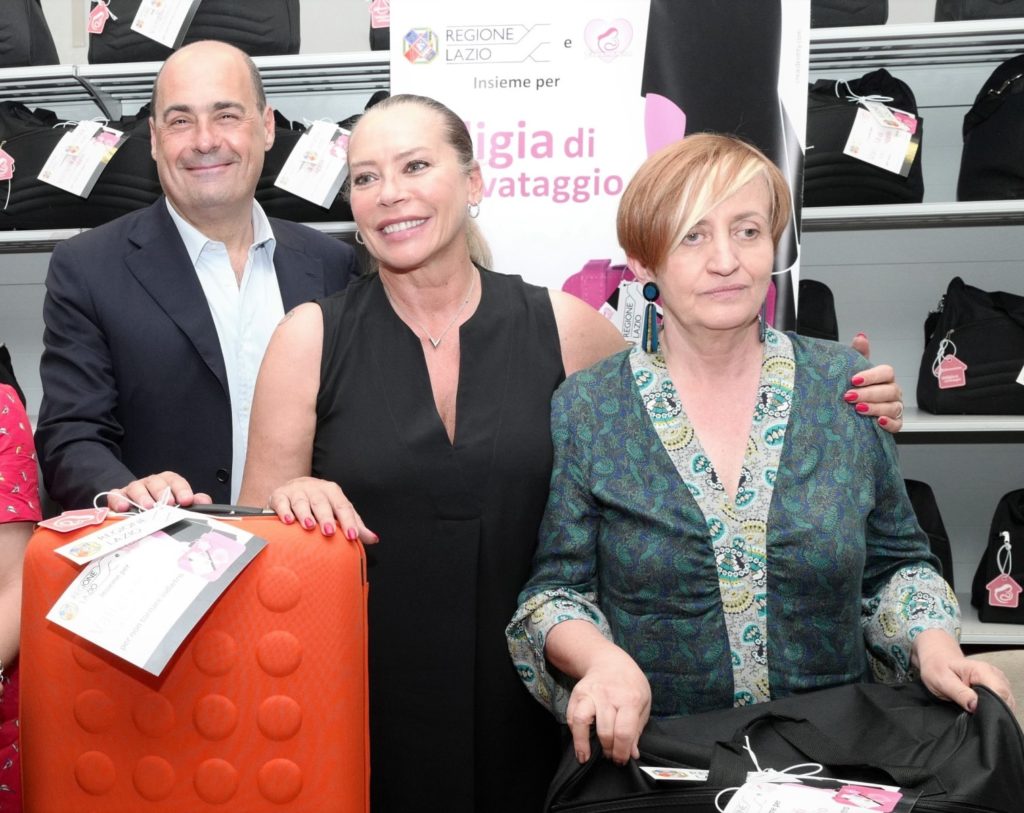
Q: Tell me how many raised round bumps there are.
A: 12